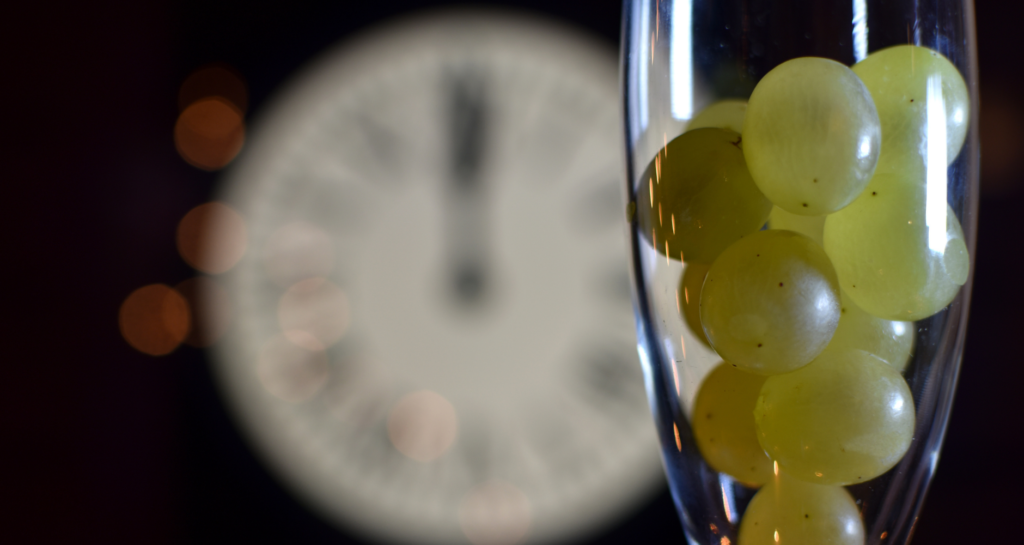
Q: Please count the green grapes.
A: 12